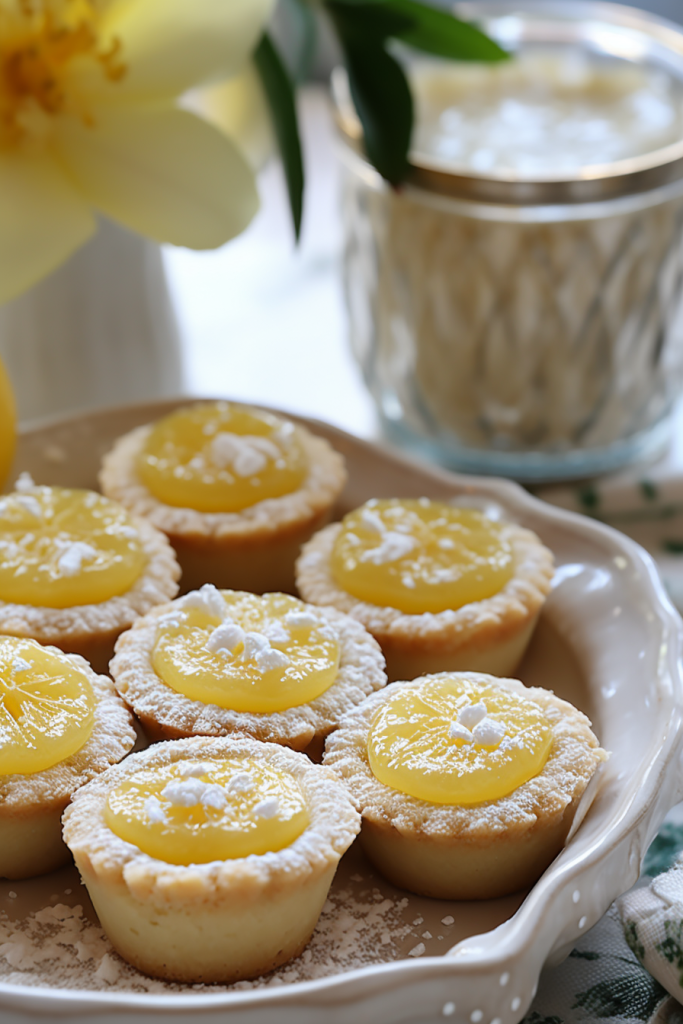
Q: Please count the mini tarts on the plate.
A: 7